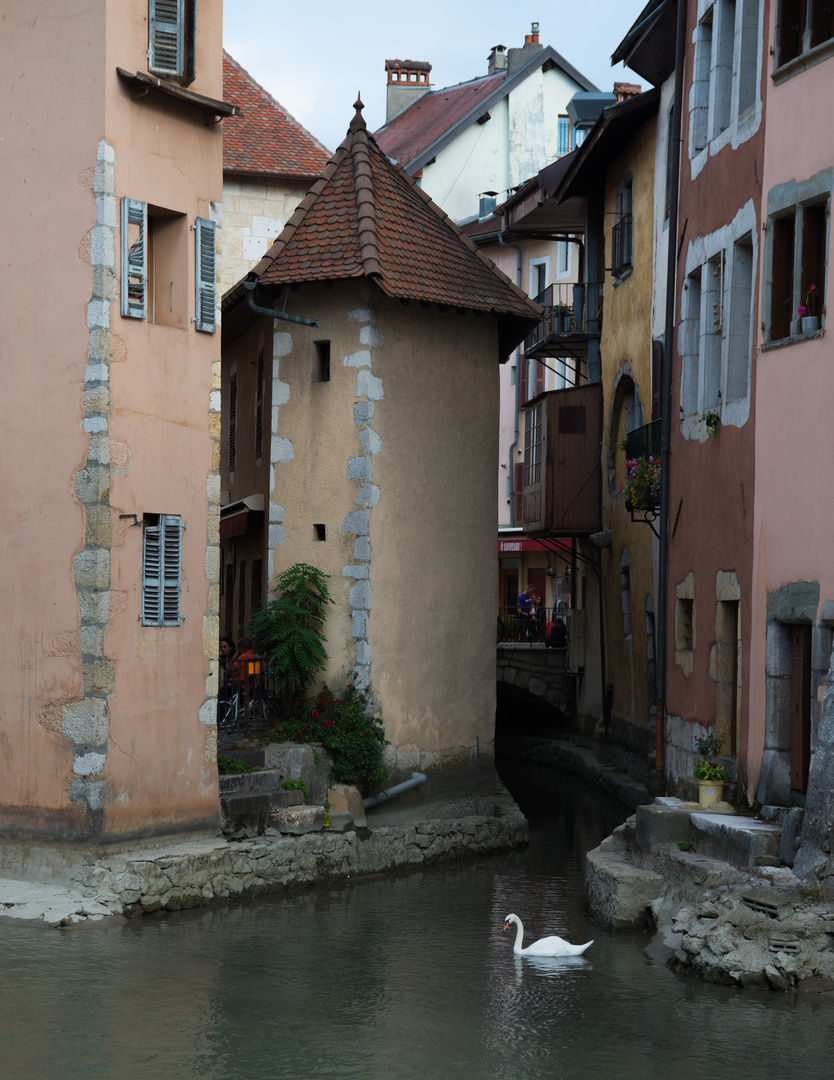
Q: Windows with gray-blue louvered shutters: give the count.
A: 3